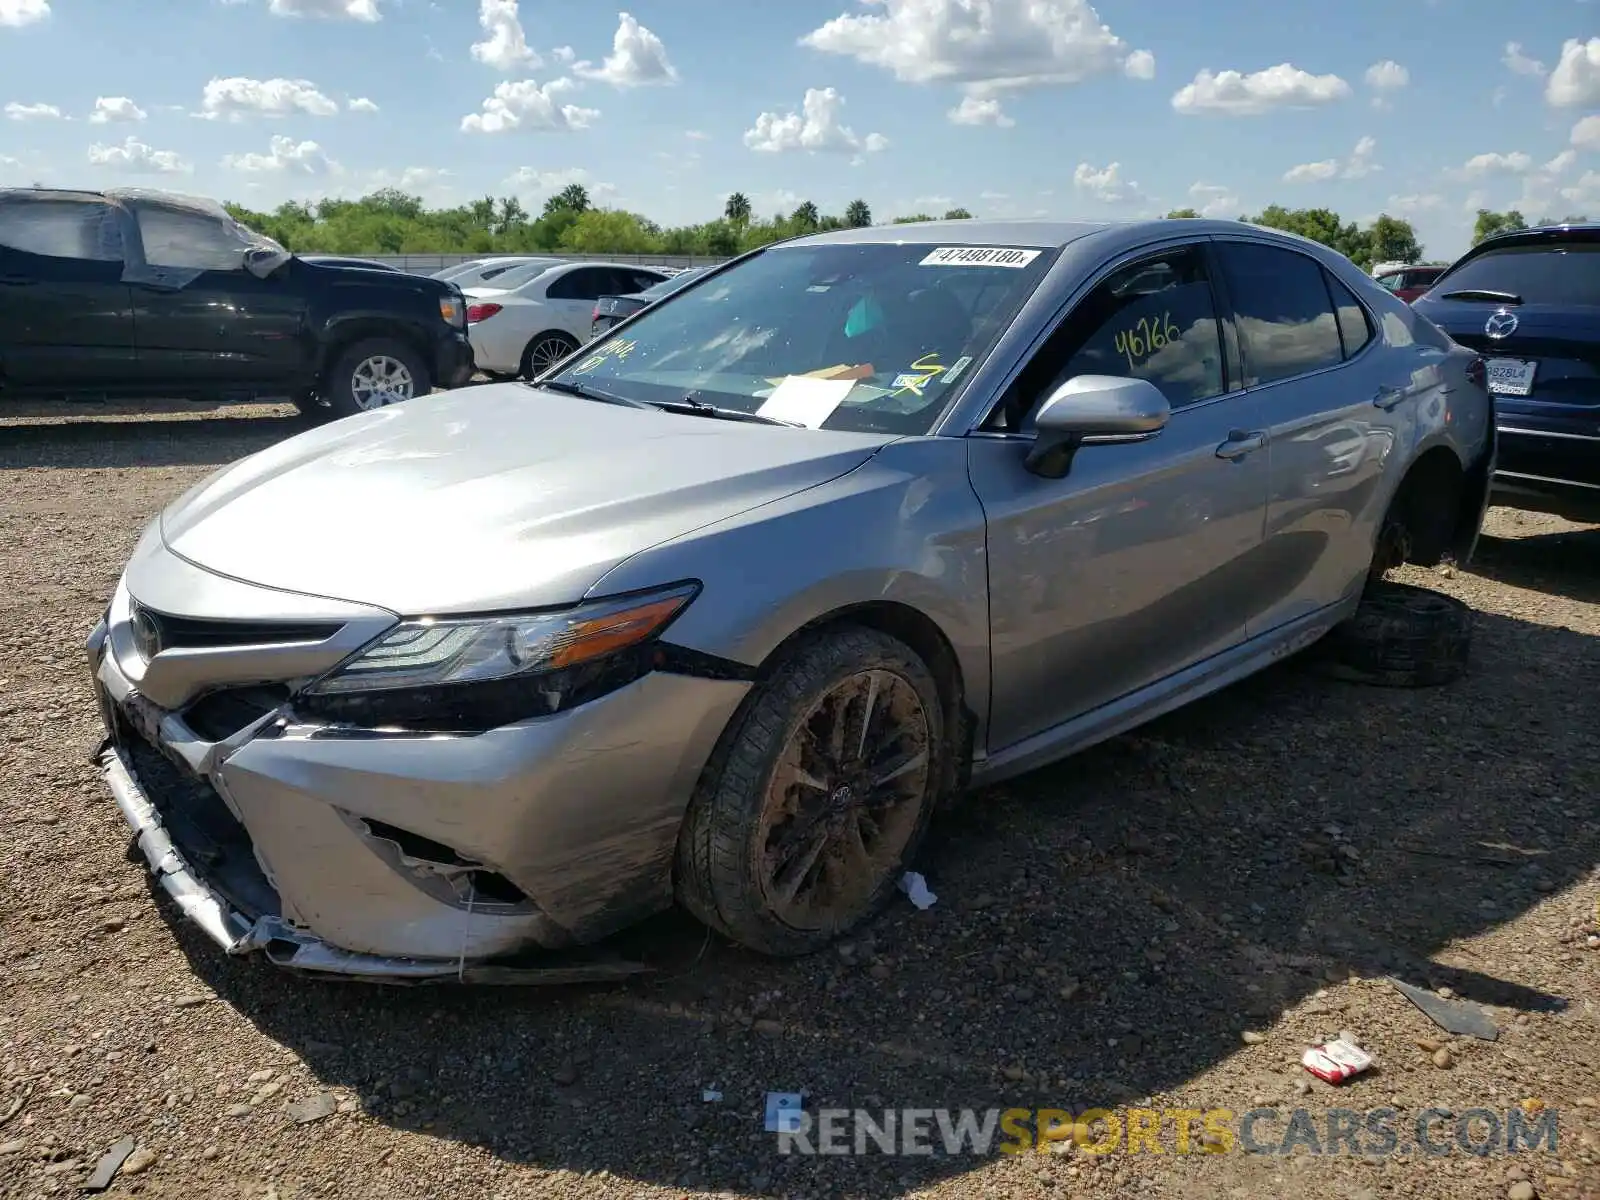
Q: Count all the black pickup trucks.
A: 1